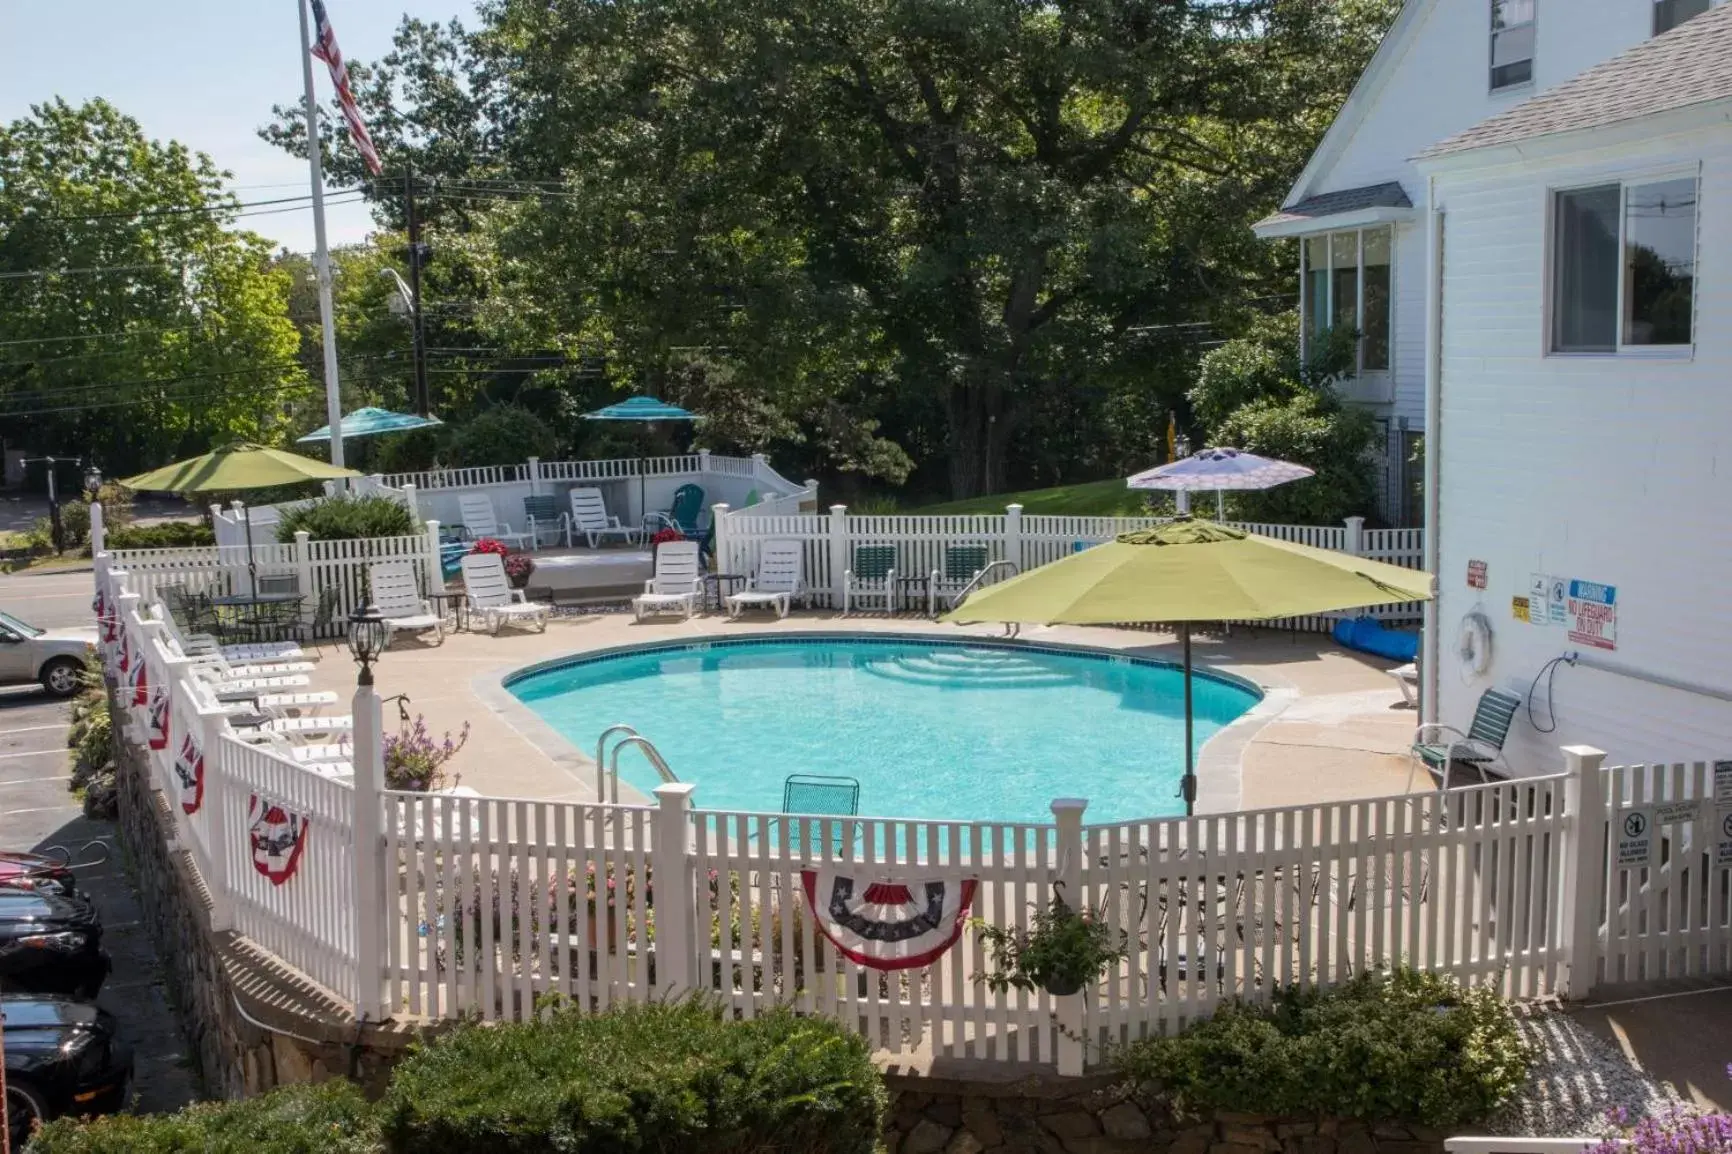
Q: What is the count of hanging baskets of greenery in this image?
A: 2